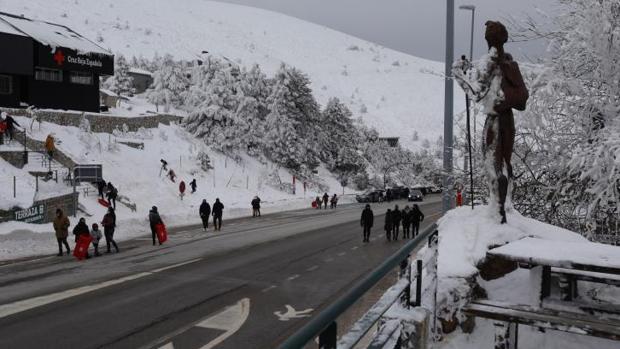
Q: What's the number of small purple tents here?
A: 0